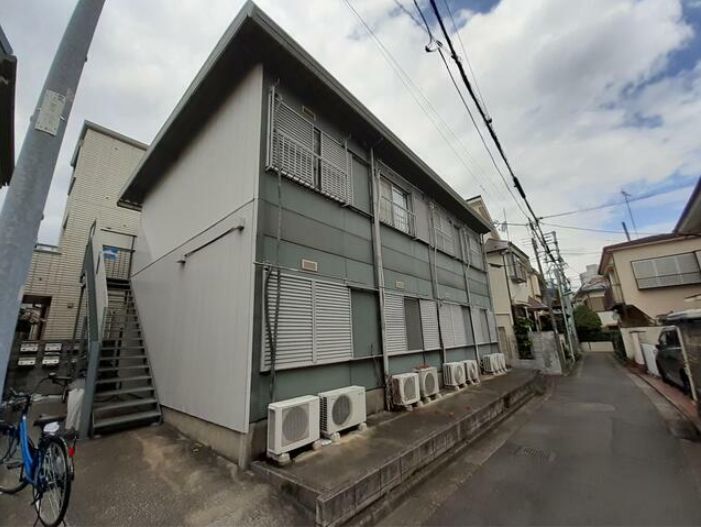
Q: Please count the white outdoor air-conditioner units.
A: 8